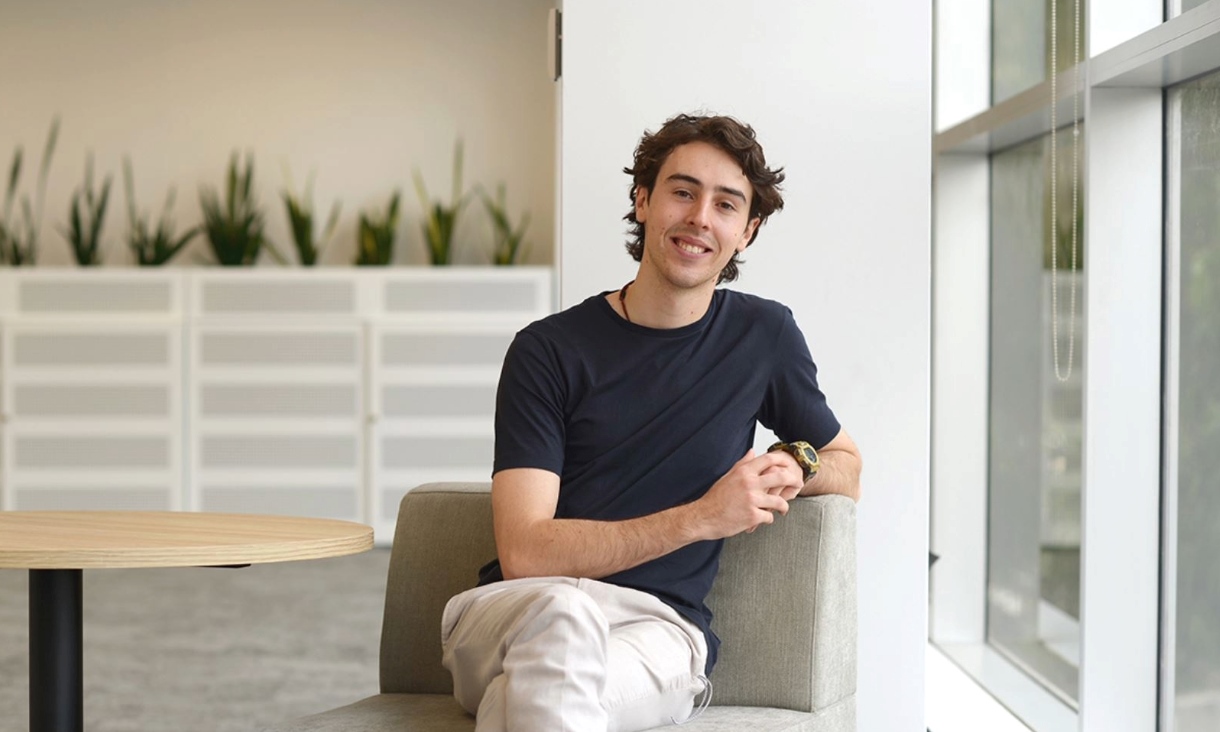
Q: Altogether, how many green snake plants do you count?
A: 8